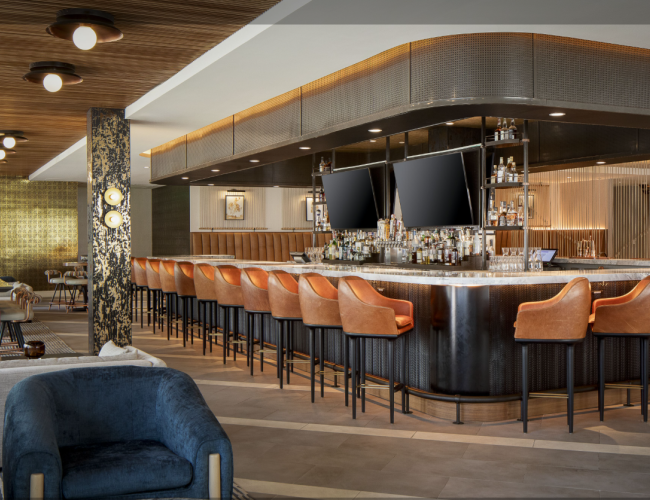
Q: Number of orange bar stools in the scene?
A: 13